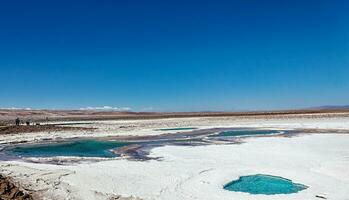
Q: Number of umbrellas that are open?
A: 0